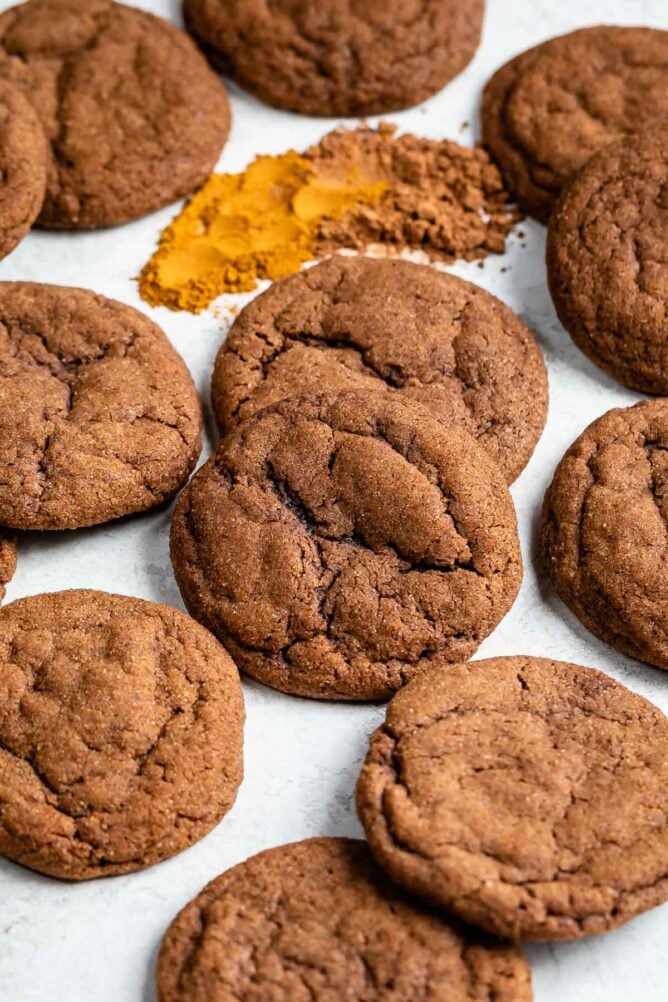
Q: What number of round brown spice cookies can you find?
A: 13